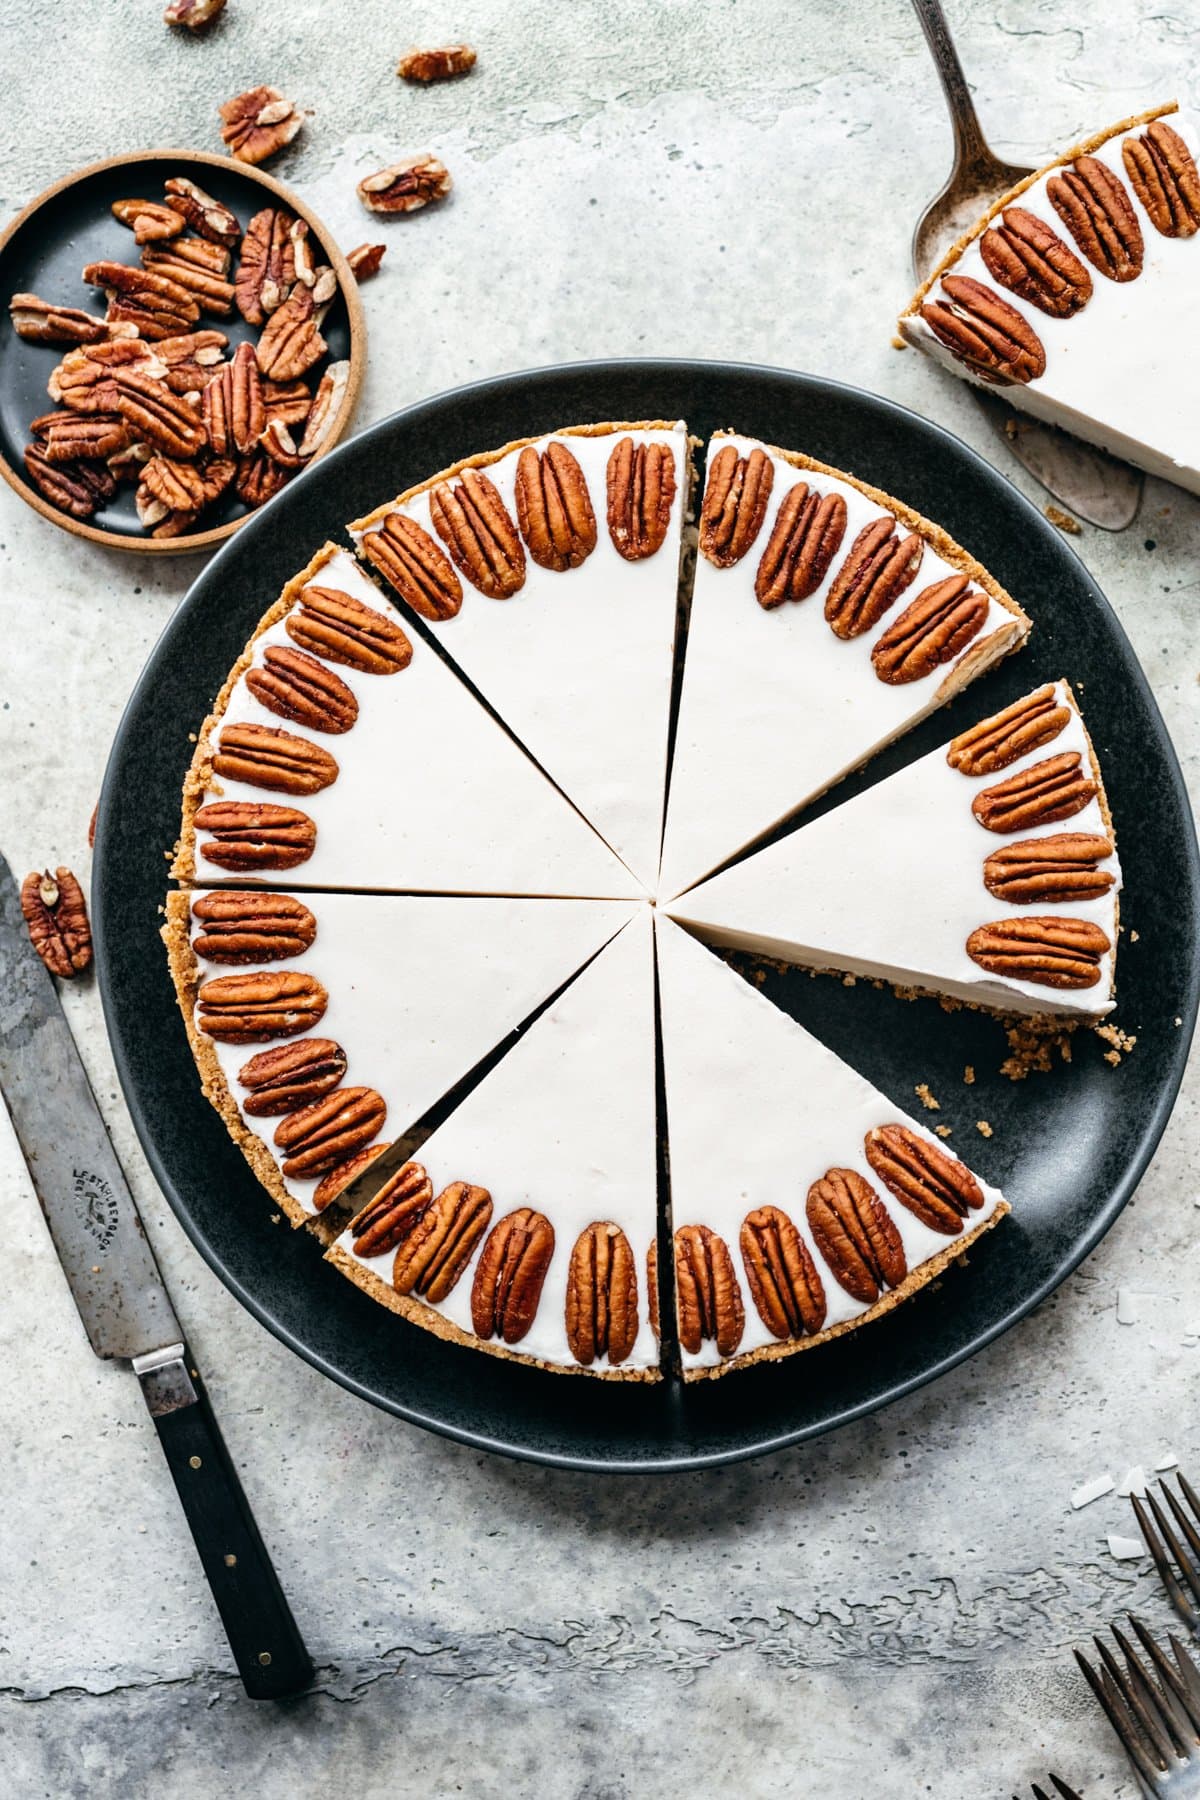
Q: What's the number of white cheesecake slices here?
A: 8